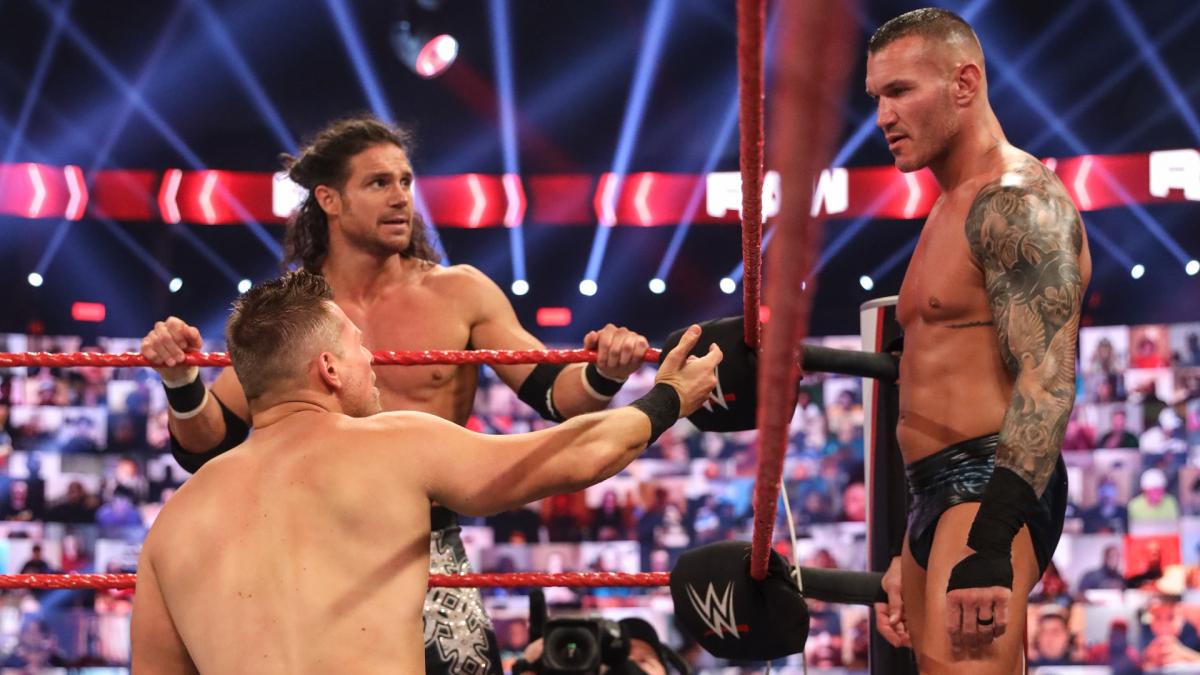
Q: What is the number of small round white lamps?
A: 10